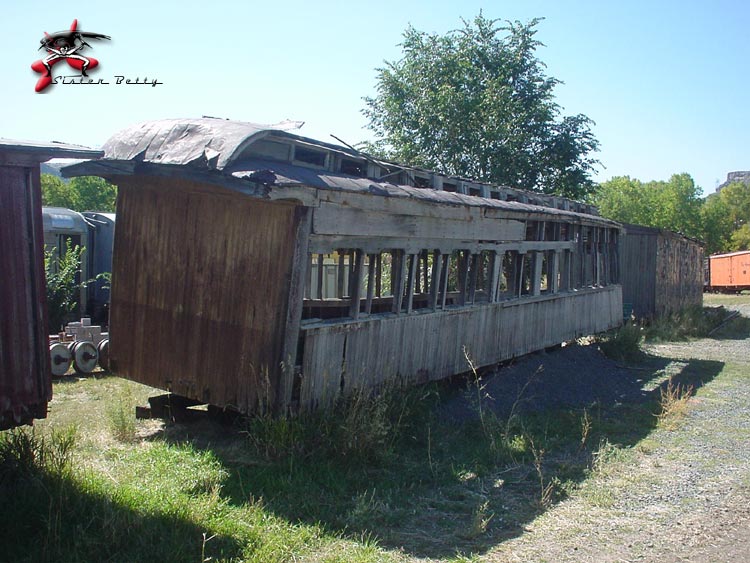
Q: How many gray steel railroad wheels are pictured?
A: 3